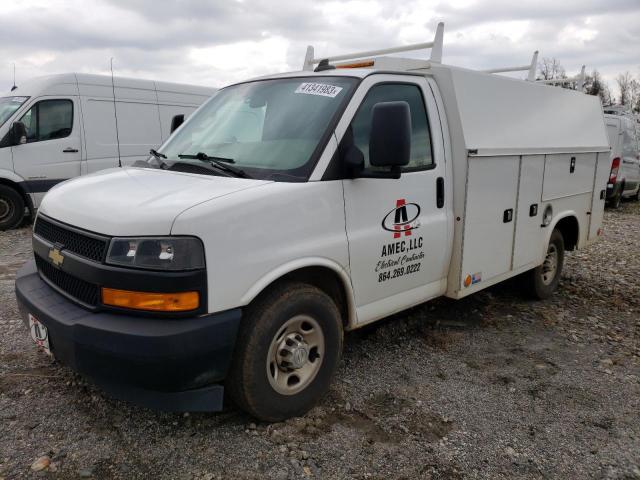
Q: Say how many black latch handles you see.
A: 4